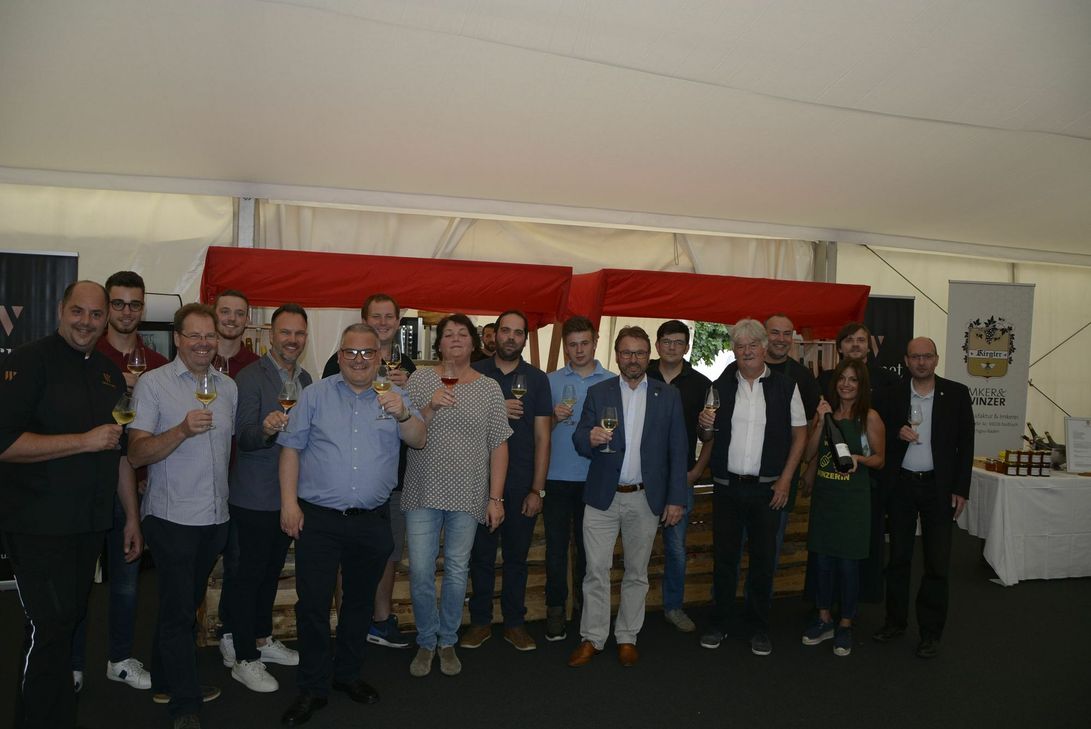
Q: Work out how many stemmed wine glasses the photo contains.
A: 13